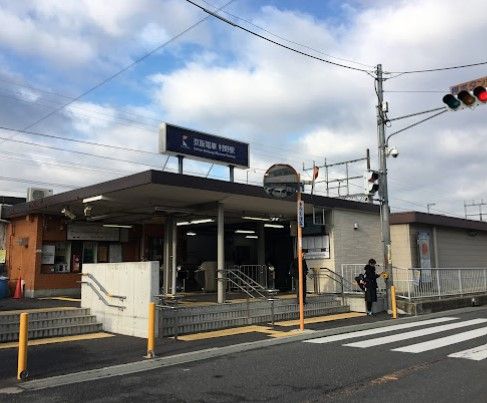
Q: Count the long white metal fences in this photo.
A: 1